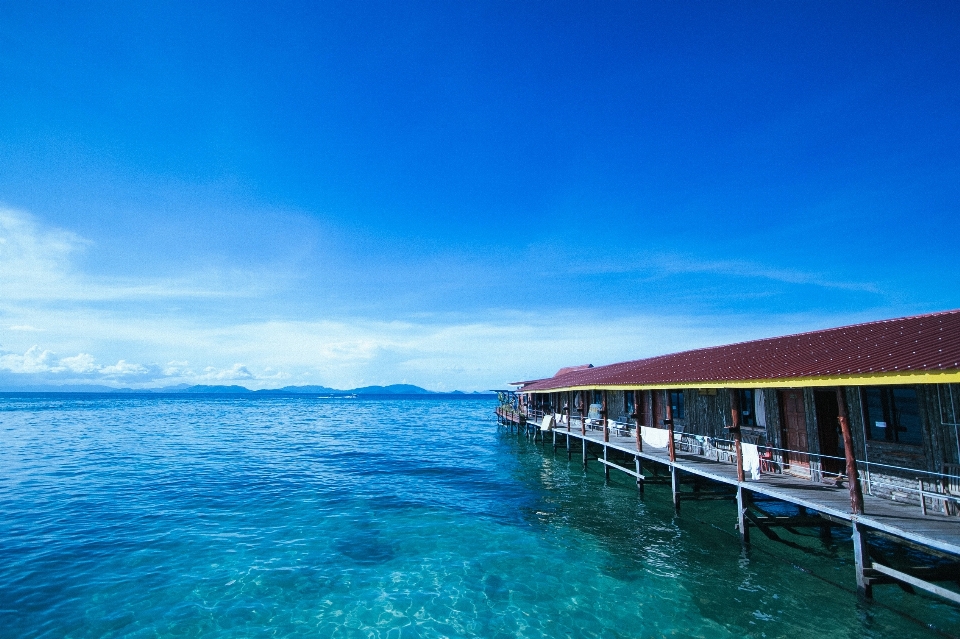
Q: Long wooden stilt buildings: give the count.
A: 1